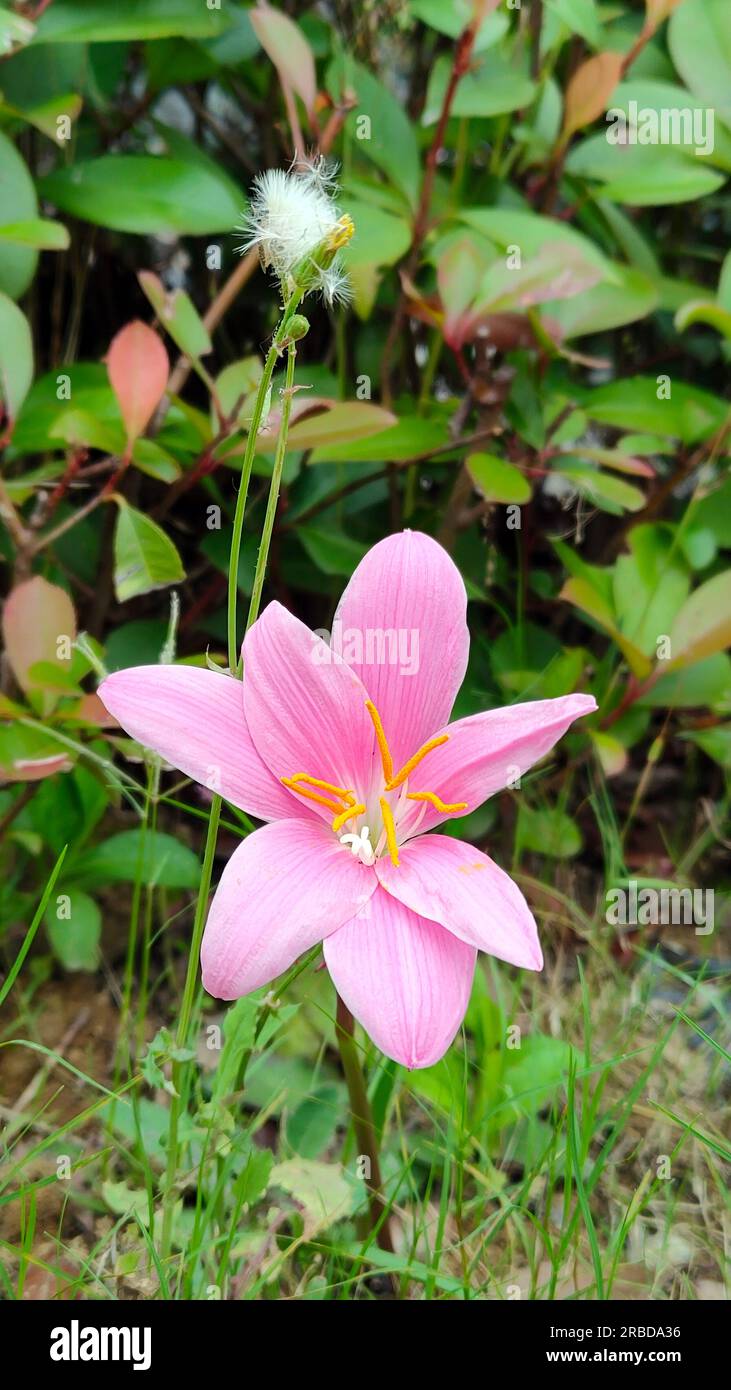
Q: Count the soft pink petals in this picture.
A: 7